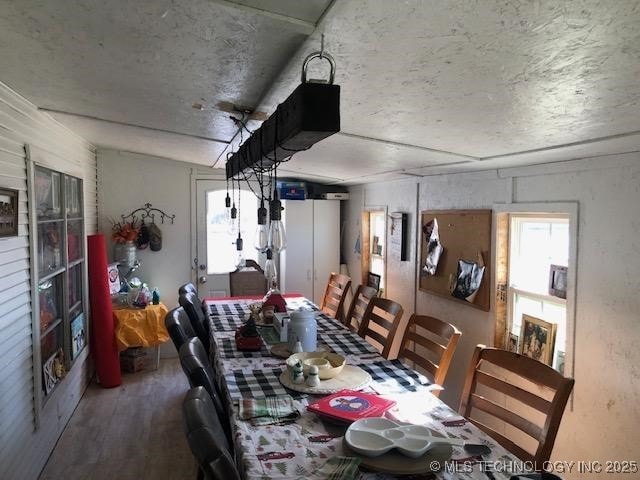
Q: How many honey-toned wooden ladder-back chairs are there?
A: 5